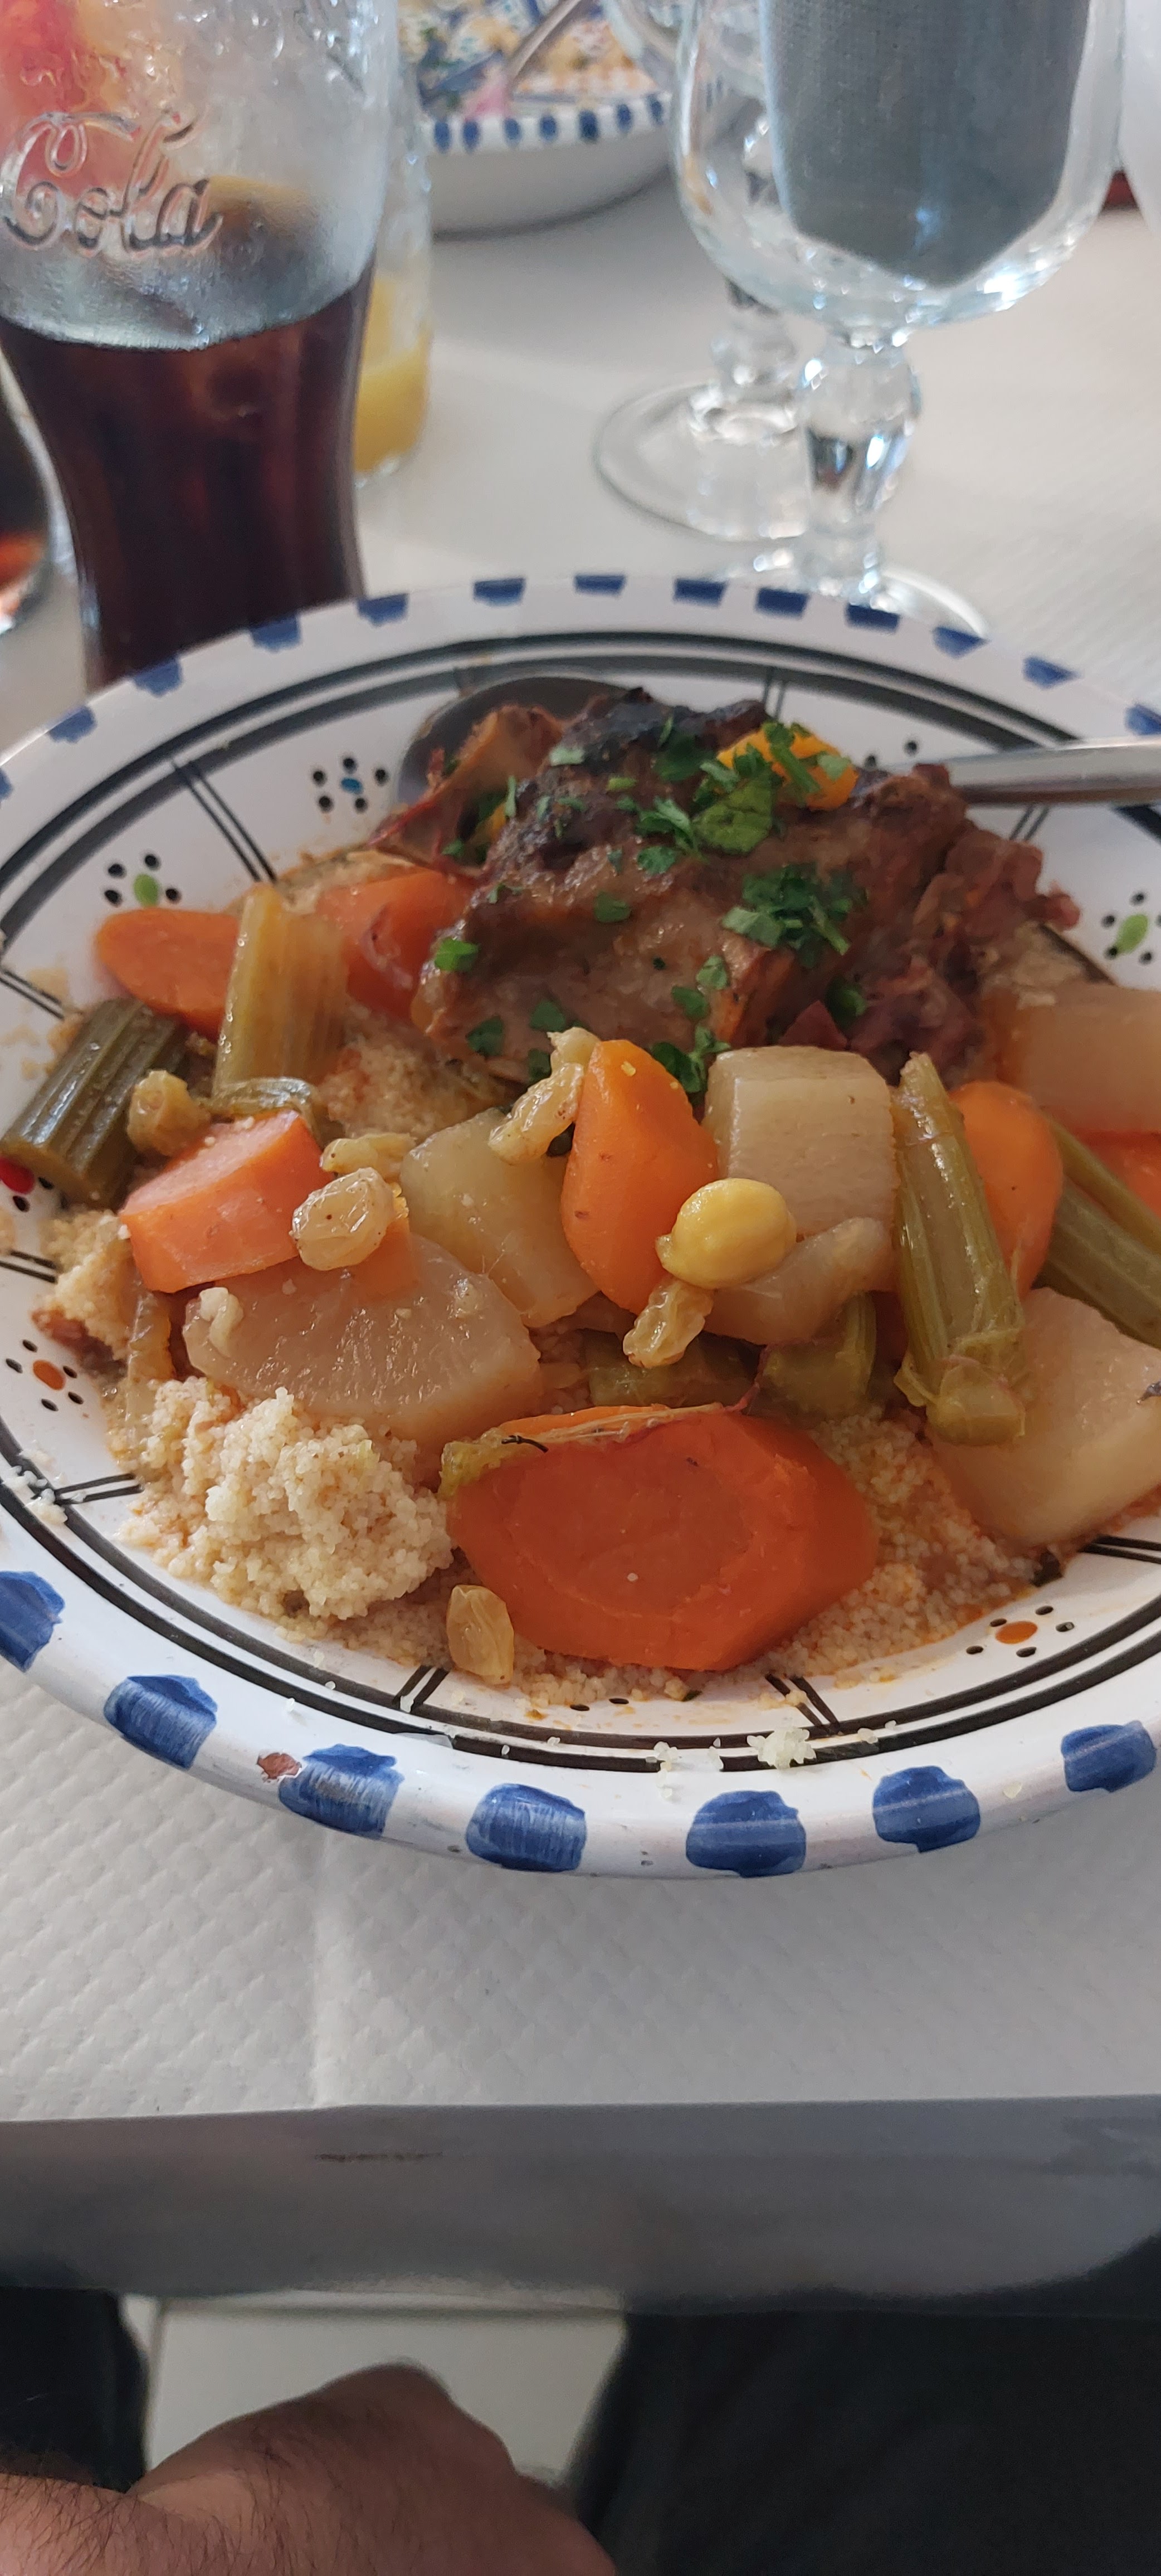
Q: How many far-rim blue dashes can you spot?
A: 13